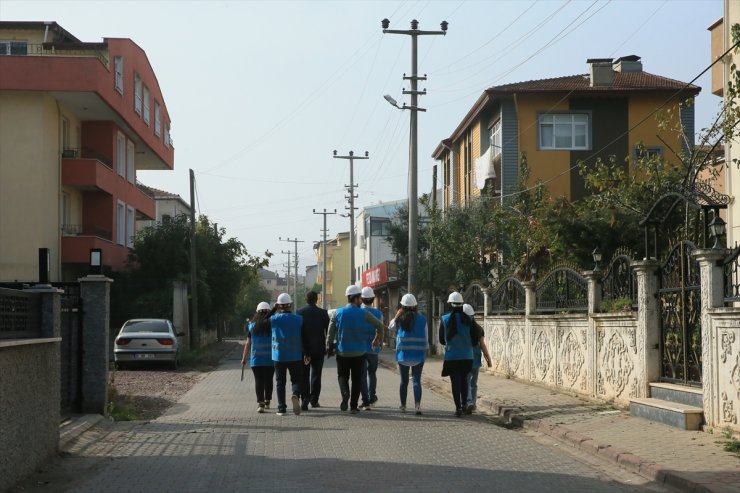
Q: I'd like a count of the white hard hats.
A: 7